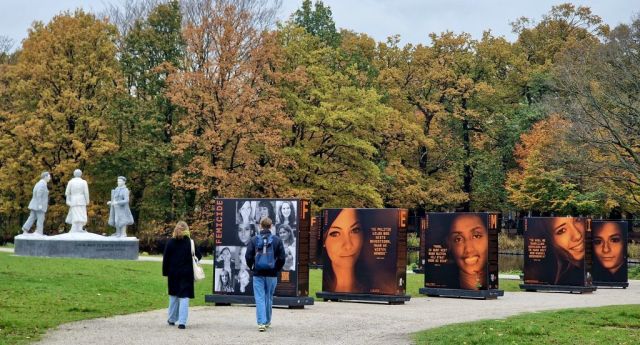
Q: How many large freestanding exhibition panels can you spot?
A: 5